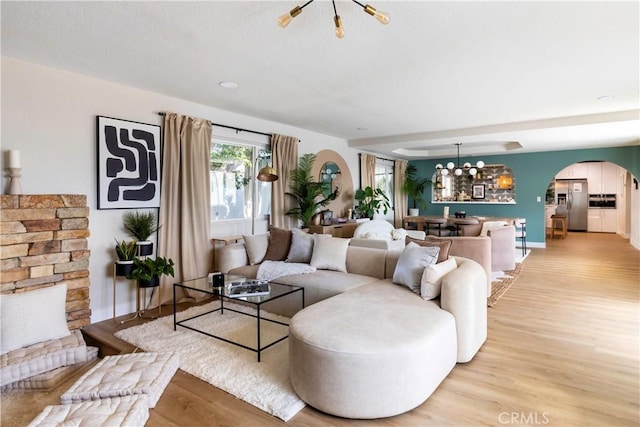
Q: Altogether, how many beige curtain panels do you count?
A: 4